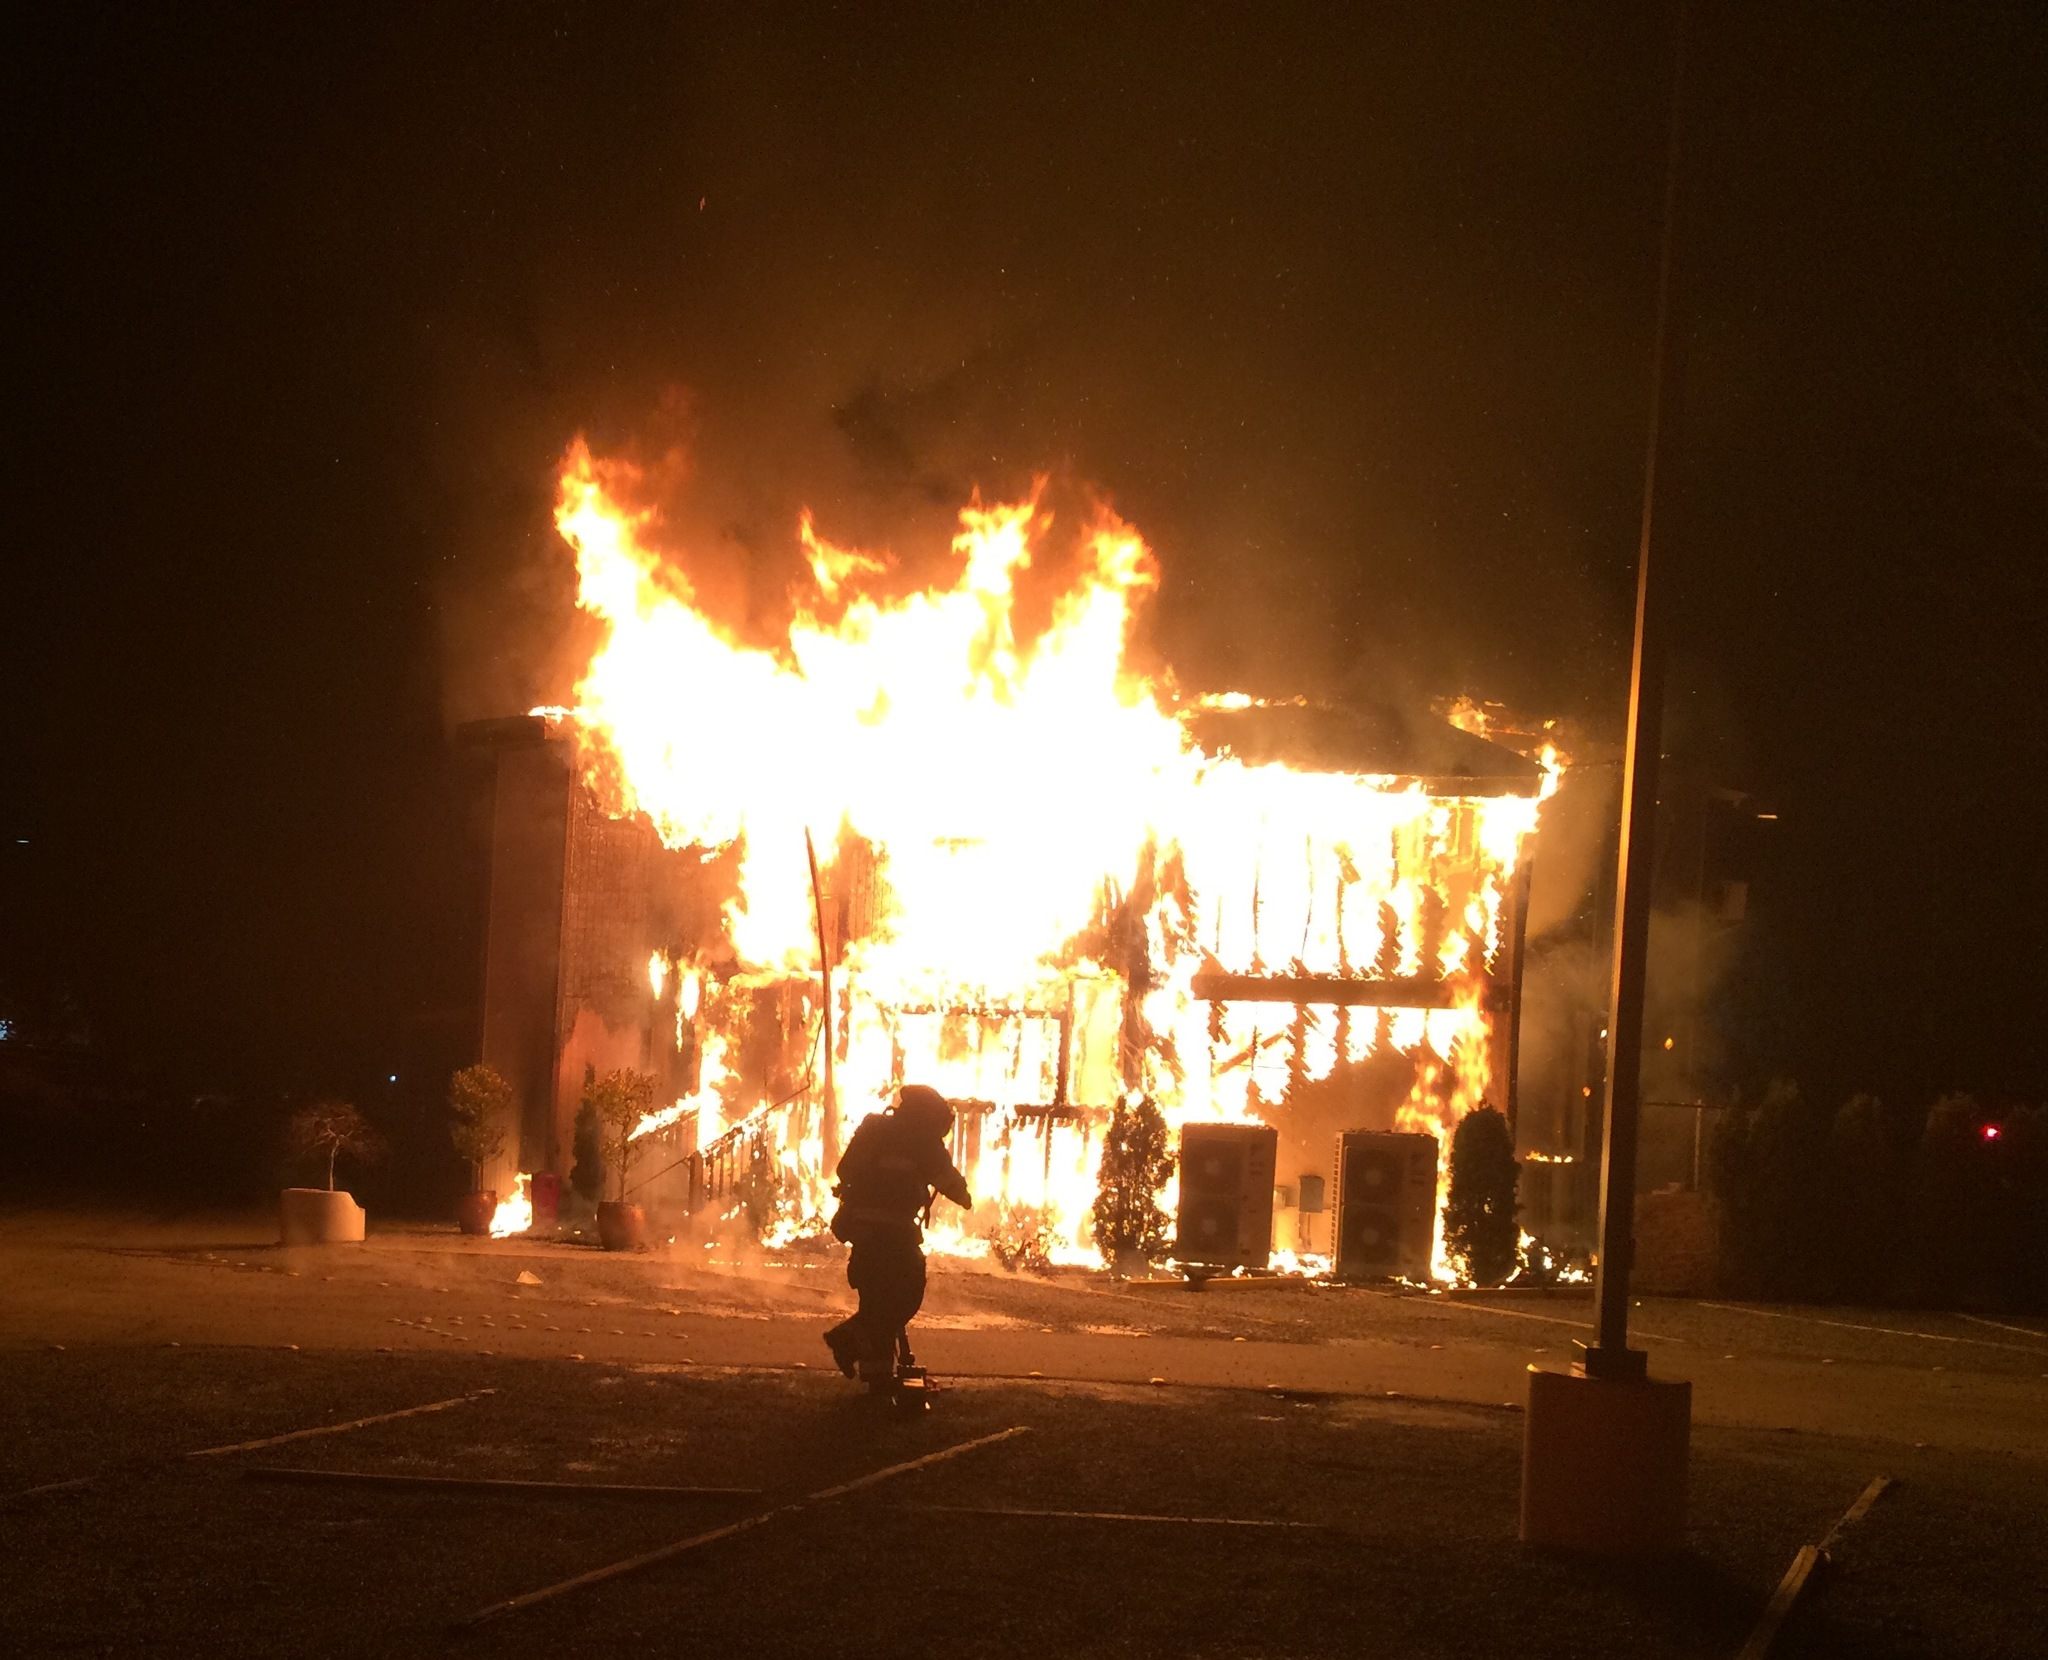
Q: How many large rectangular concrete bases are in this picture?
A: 1